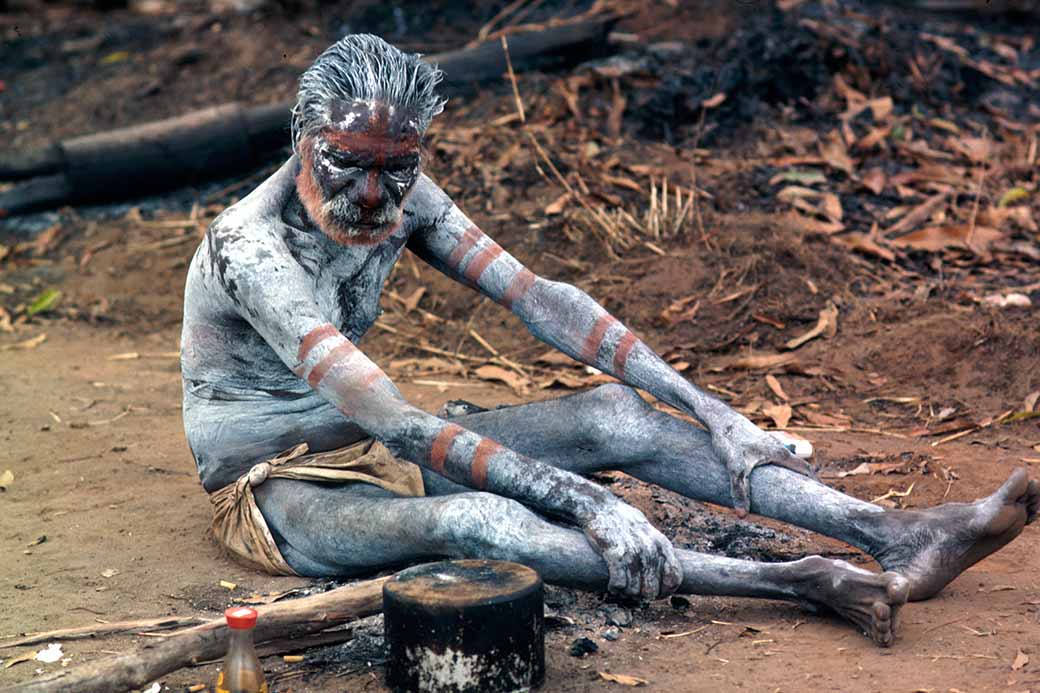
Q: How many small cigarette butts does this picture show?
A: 3